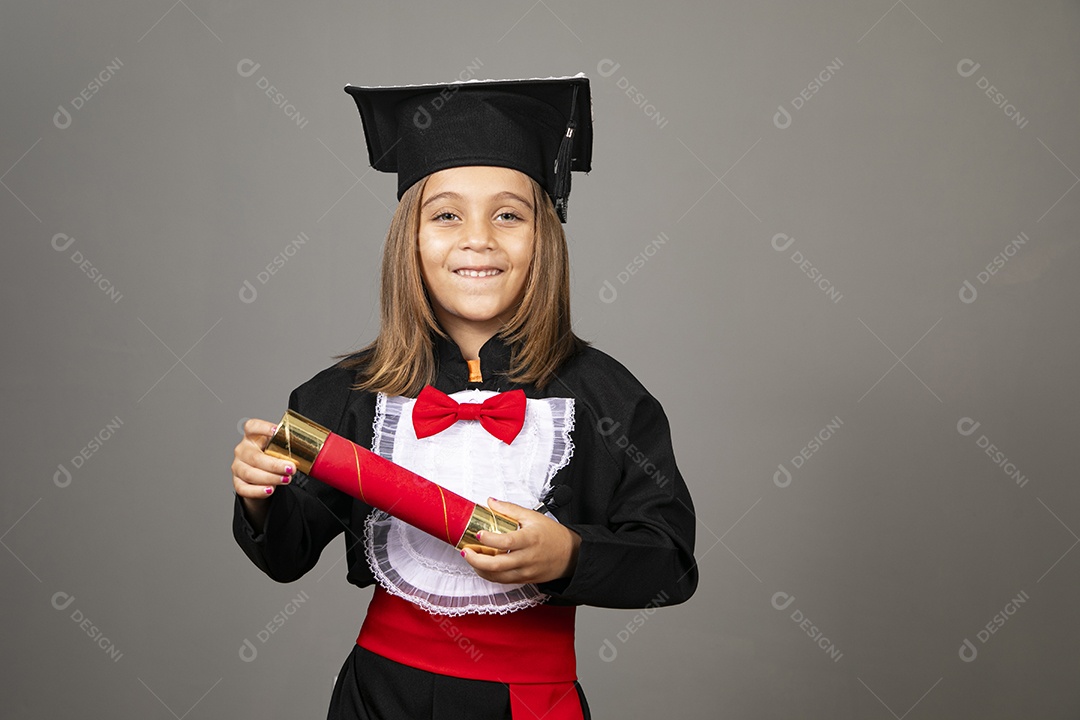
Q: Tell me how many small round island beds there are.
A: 0